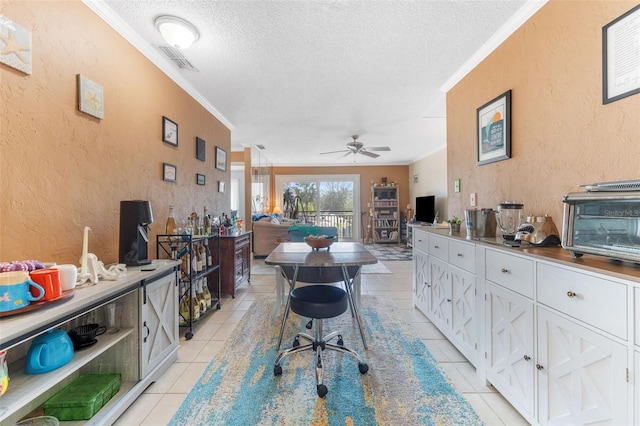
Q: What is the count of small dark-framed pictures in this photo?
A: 6